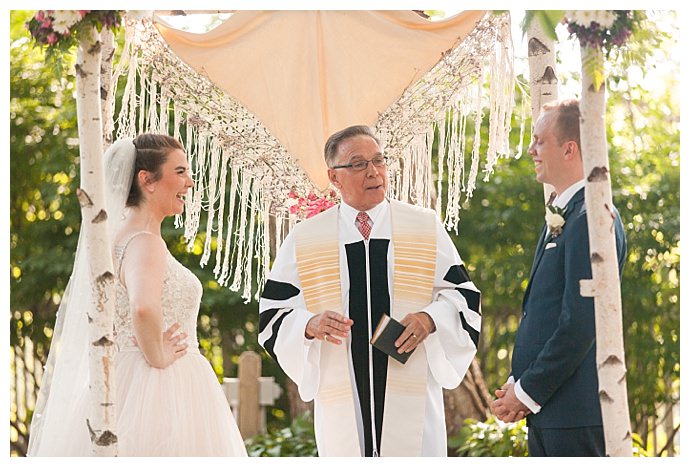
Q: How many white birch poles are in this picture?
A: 4